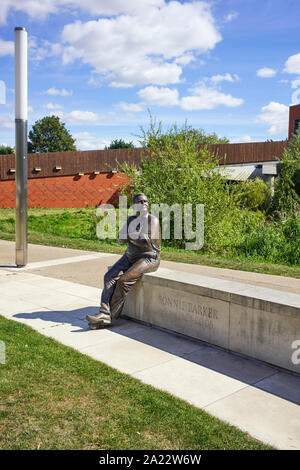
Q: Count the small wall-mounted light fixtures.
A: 6